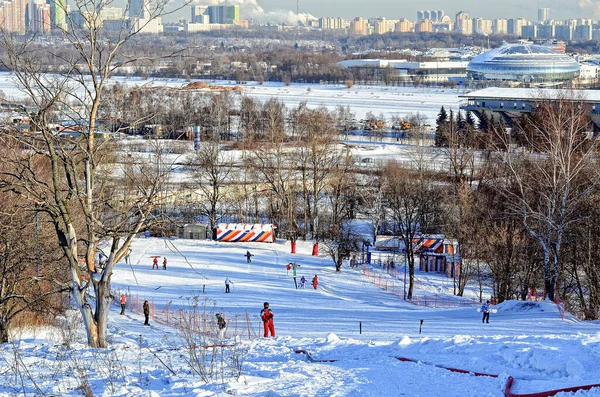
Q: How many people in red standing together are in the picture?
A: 2